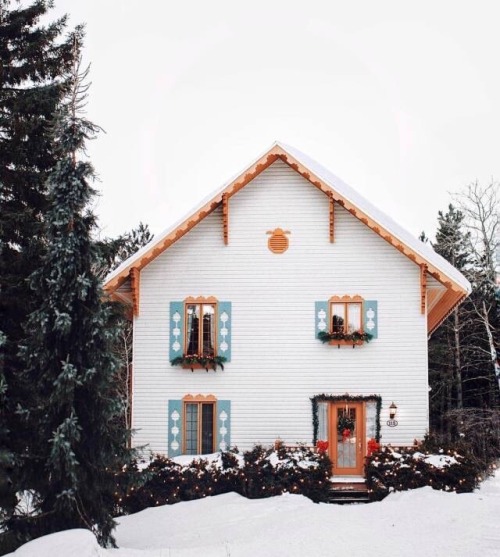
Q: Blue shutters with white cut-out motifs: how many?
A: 6